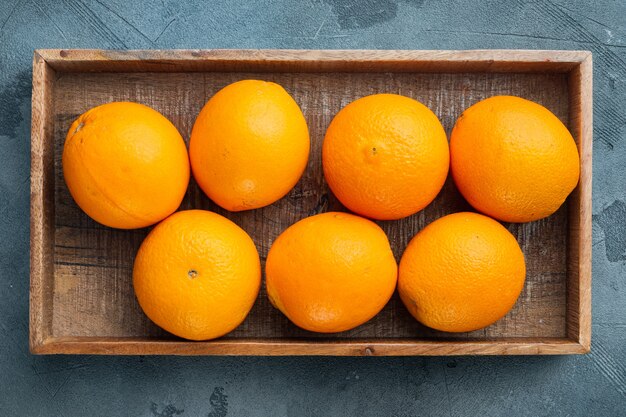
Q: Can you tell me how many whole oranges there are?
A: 7